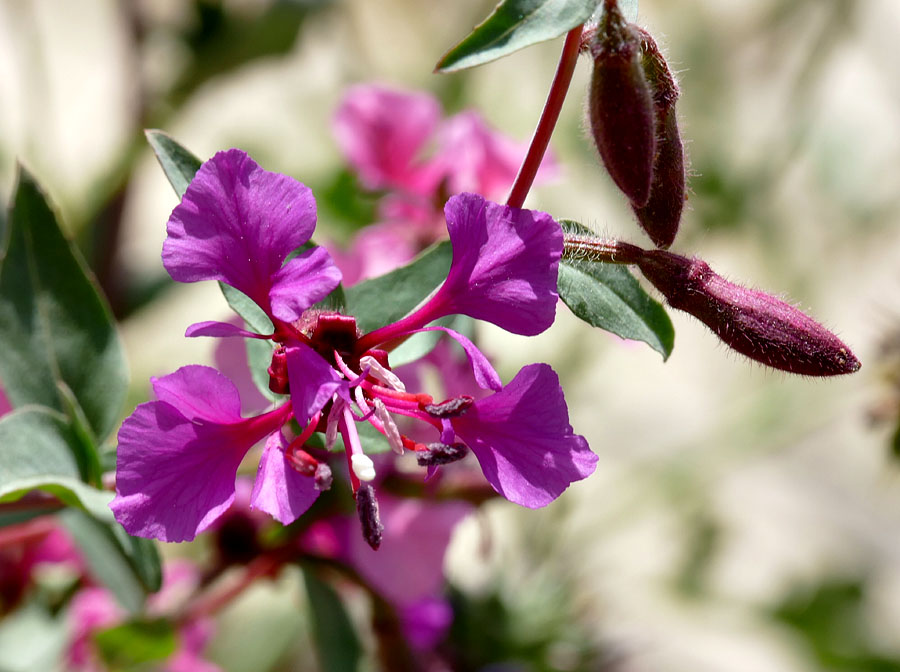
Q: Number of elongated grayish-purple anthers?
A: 3